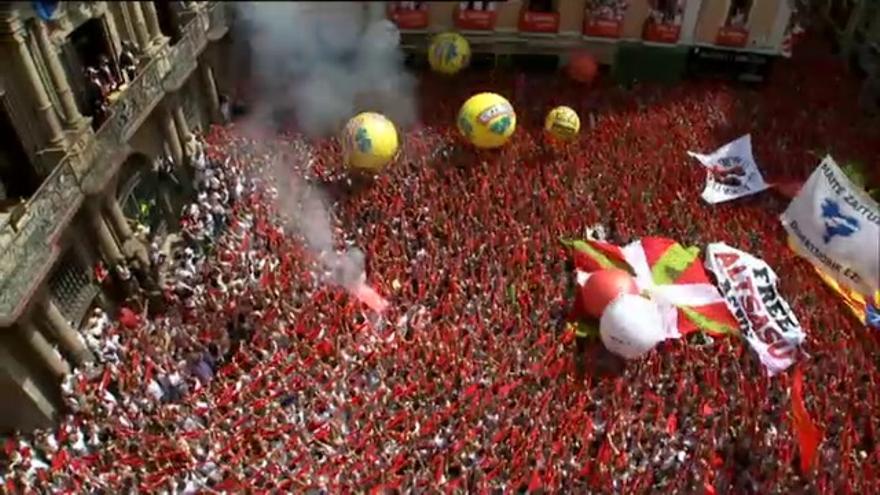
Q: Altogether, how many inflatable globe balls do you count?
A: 7